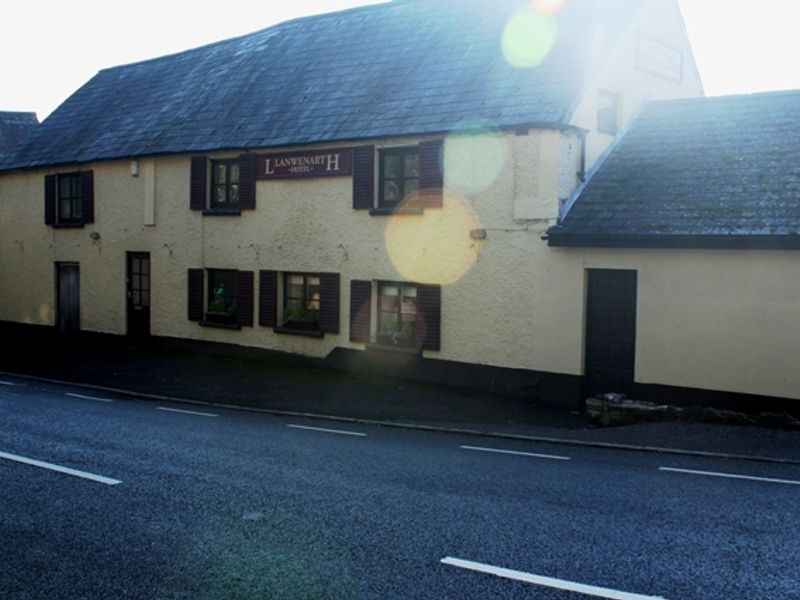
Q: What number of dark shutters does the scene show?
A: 12